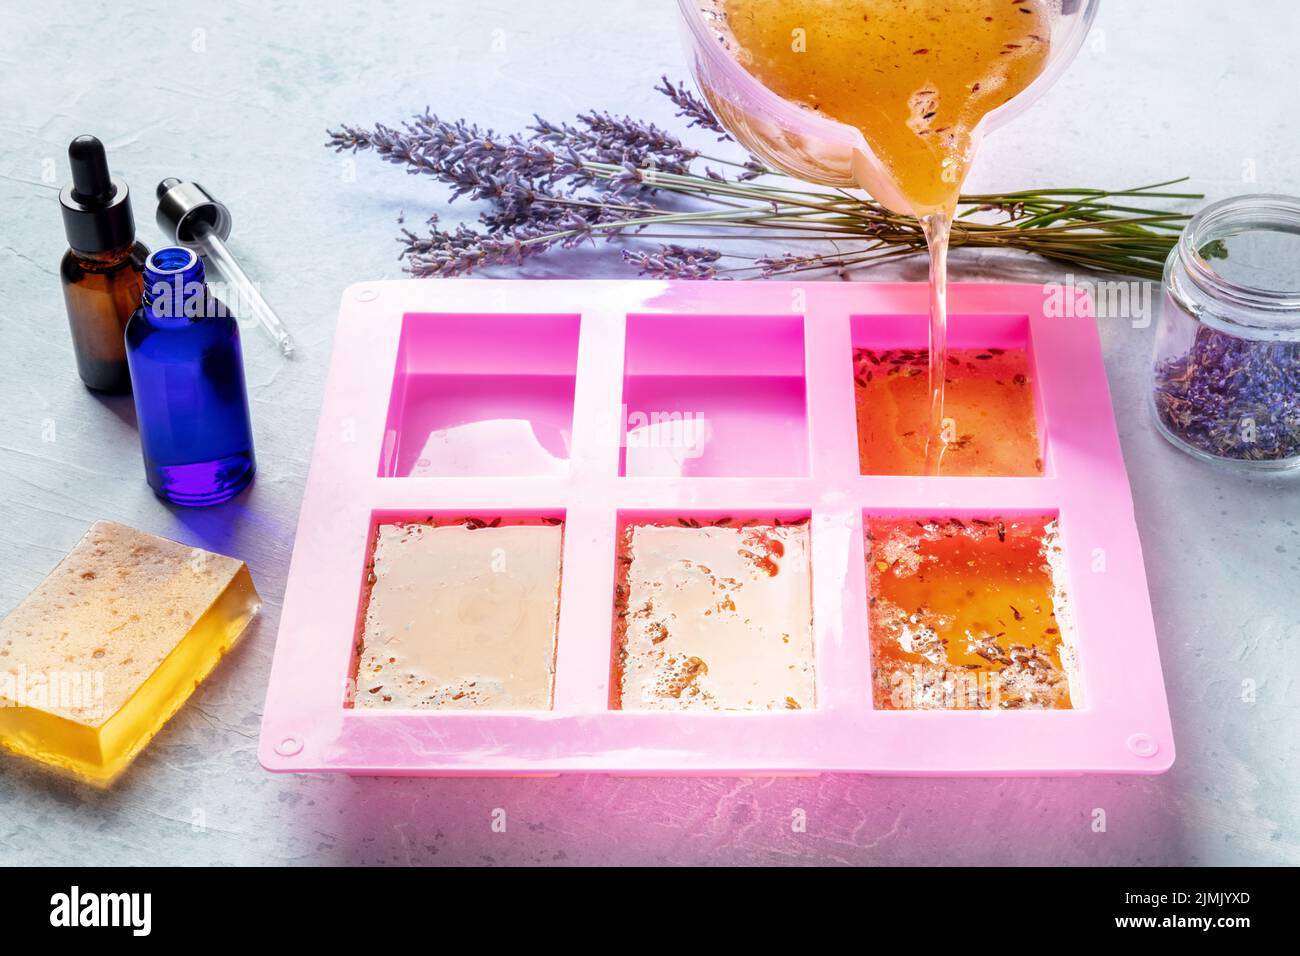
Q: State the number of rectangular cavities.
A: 6